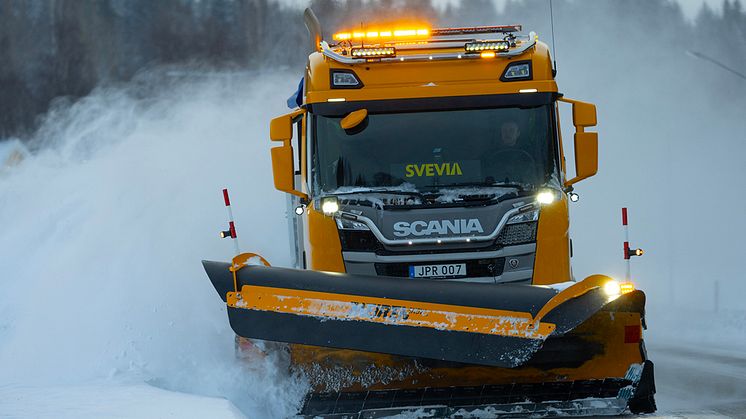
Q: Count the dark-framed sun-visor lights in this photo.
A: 2